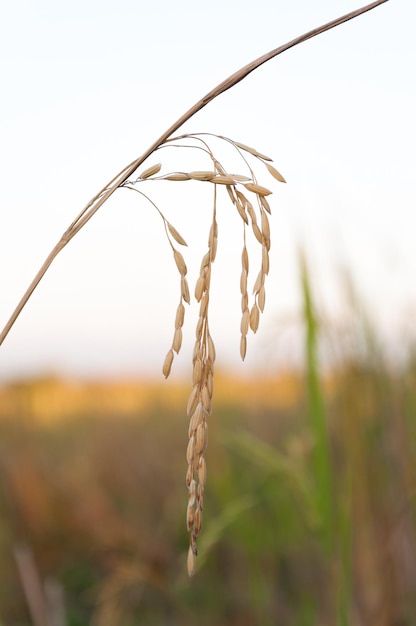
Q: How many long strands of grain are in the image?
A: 4